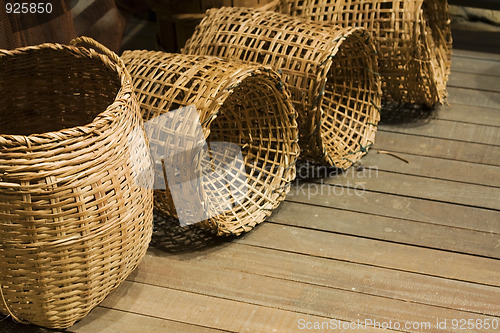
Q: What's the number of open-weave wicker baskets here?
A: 3